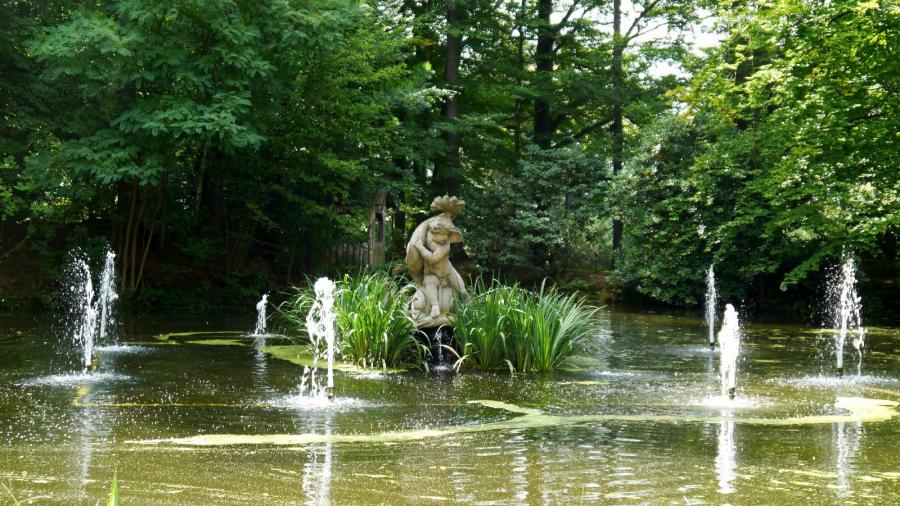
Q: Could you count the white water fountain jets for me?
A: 7